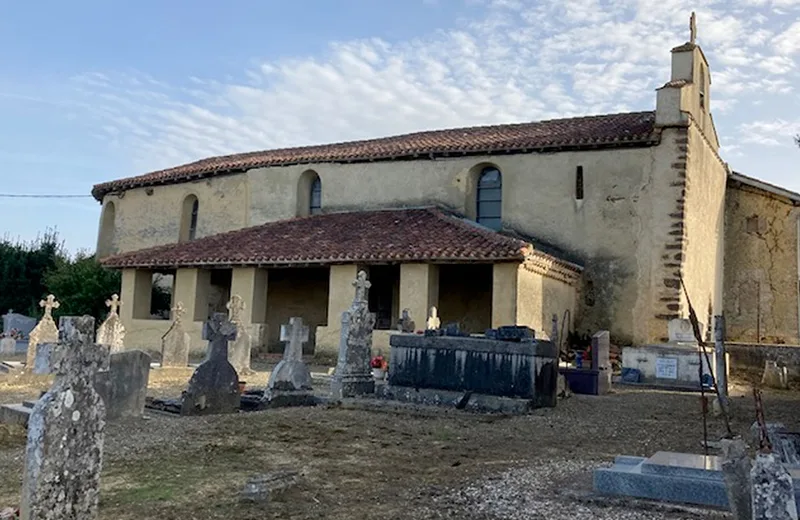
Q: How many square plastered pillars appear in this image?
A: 6